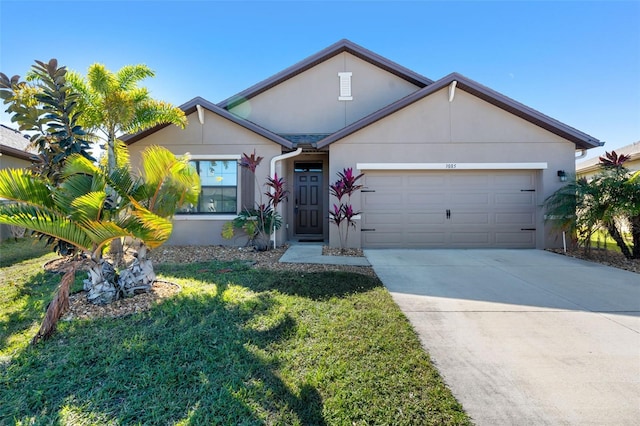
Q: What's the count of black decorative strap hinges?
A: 4